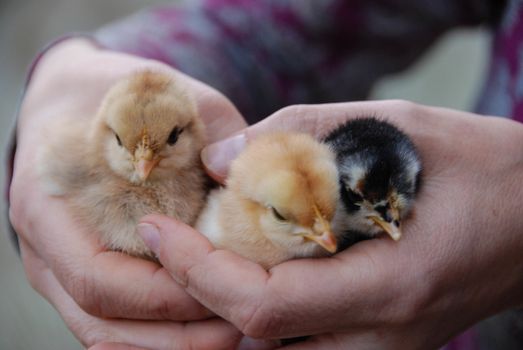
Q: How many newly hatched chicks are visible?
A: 3